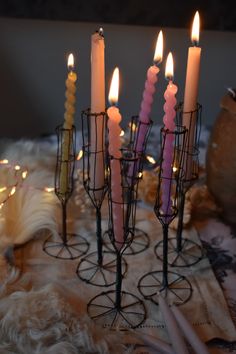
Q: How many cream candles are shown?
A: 2